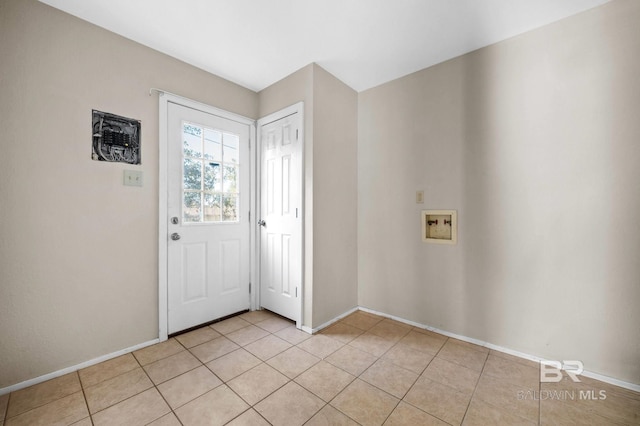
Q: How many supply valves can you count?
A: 2